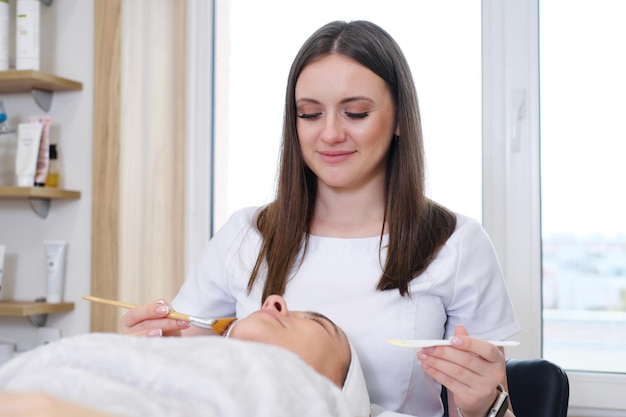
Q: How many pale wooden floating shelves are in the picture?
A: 3